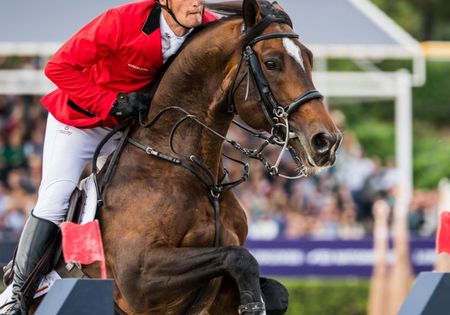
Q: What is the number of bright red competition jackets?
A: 1